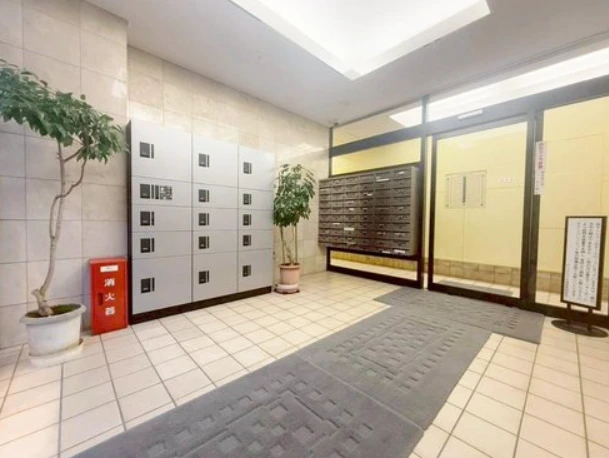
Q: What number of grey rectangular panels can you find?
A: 15